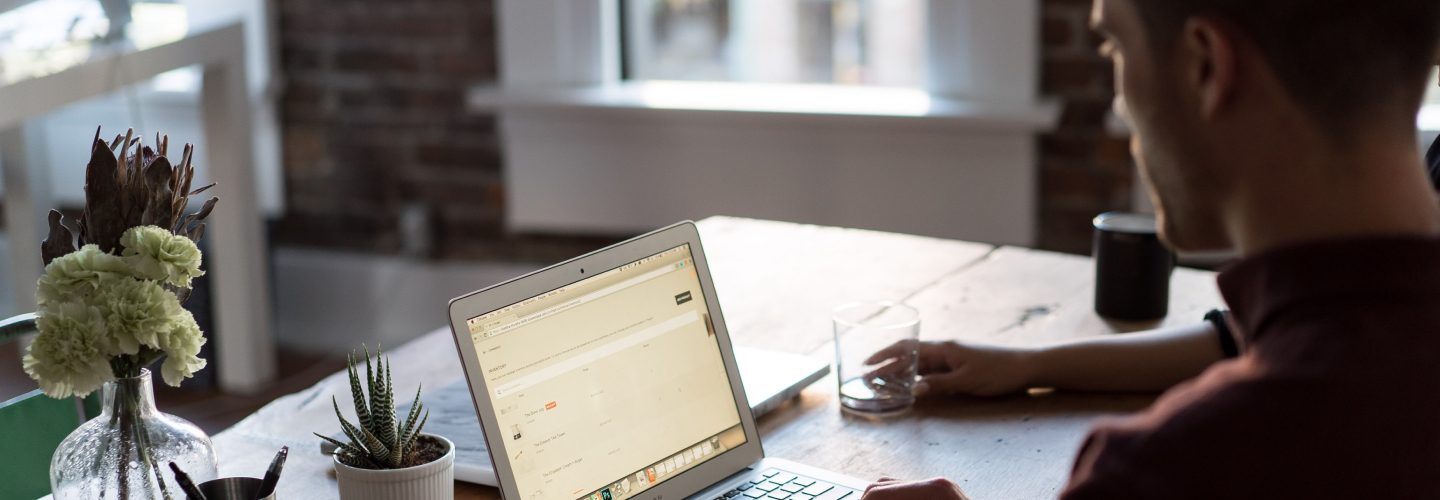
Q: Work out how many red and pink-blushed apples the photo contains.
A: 0